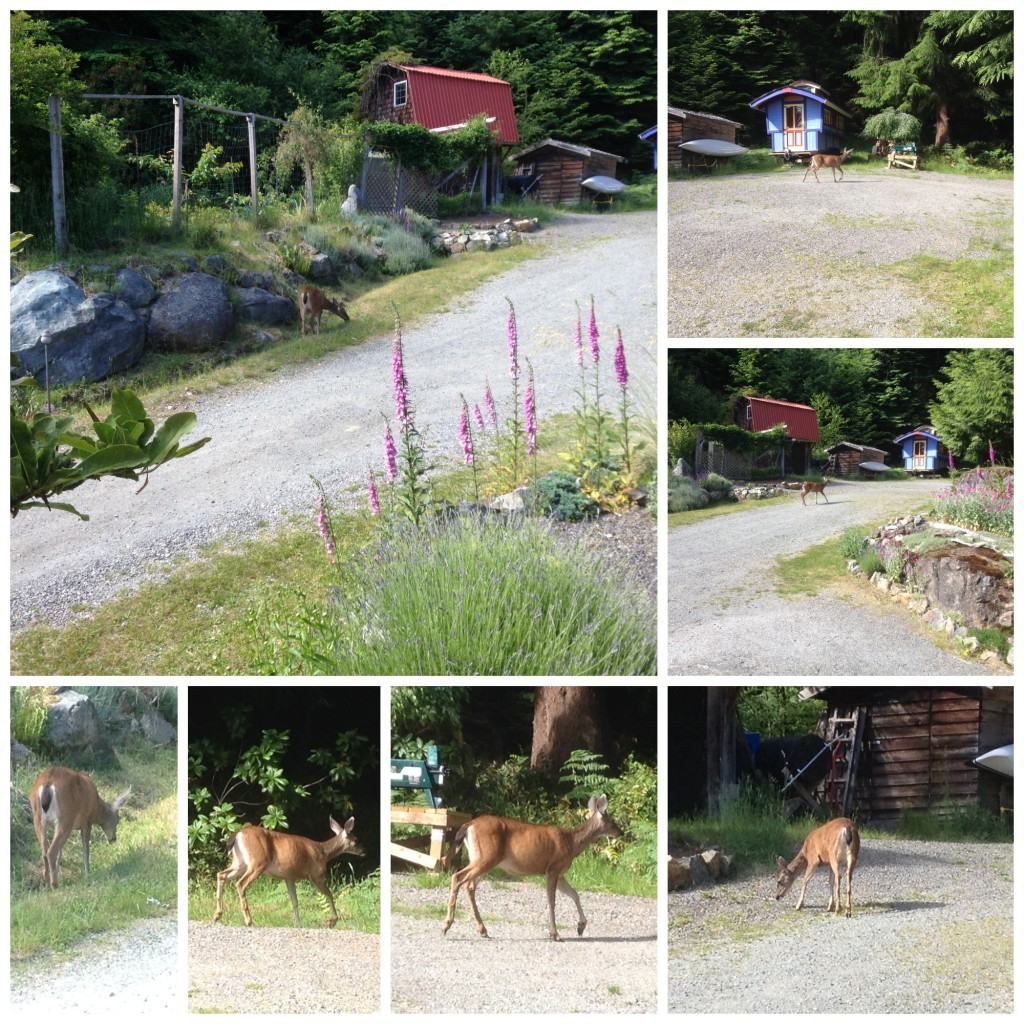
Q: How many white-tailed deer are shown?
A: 7